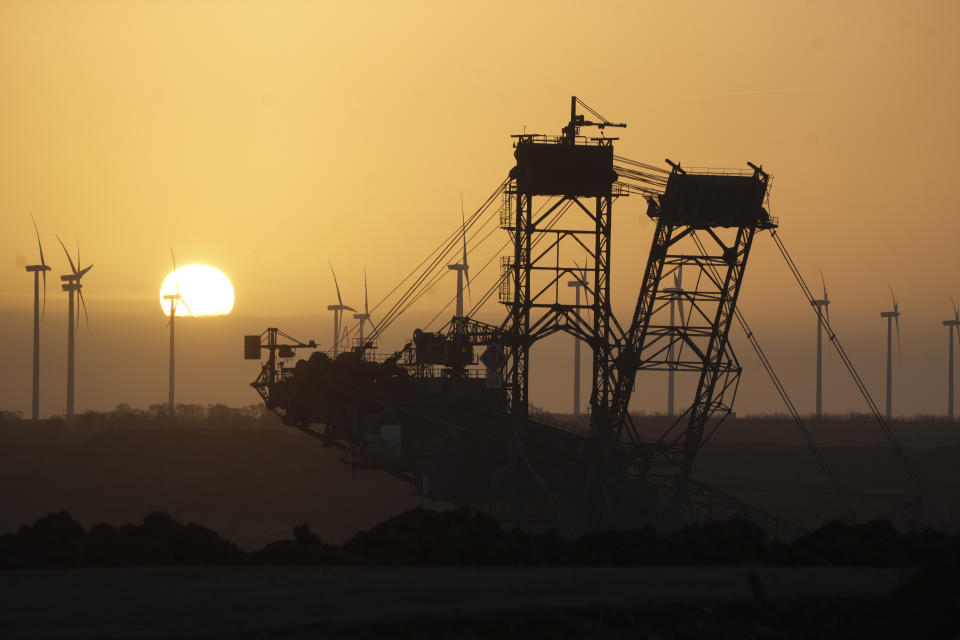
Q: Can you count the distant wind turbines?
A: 12